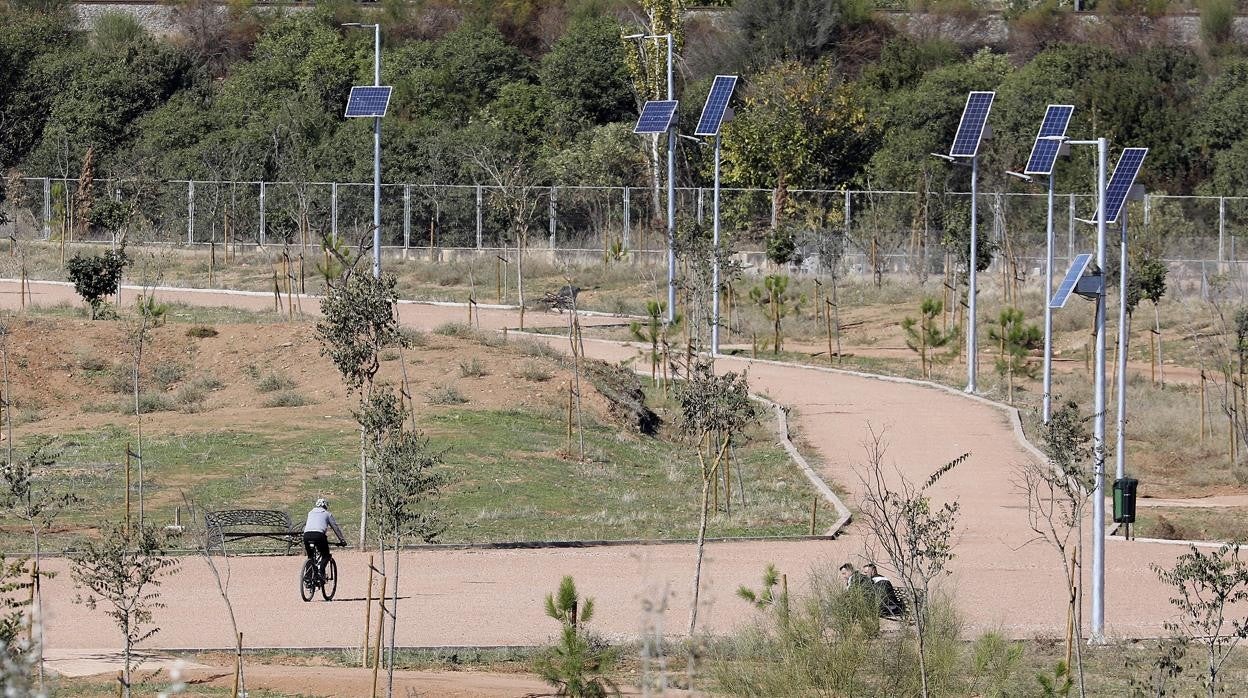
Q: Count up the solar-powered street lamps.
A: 7